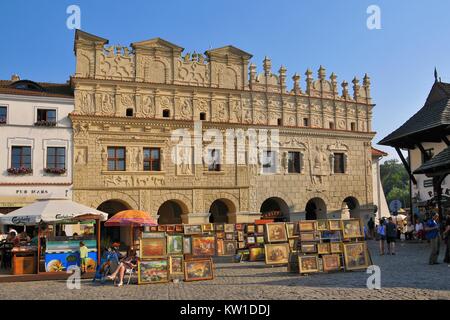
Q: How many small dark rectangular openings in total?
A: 7